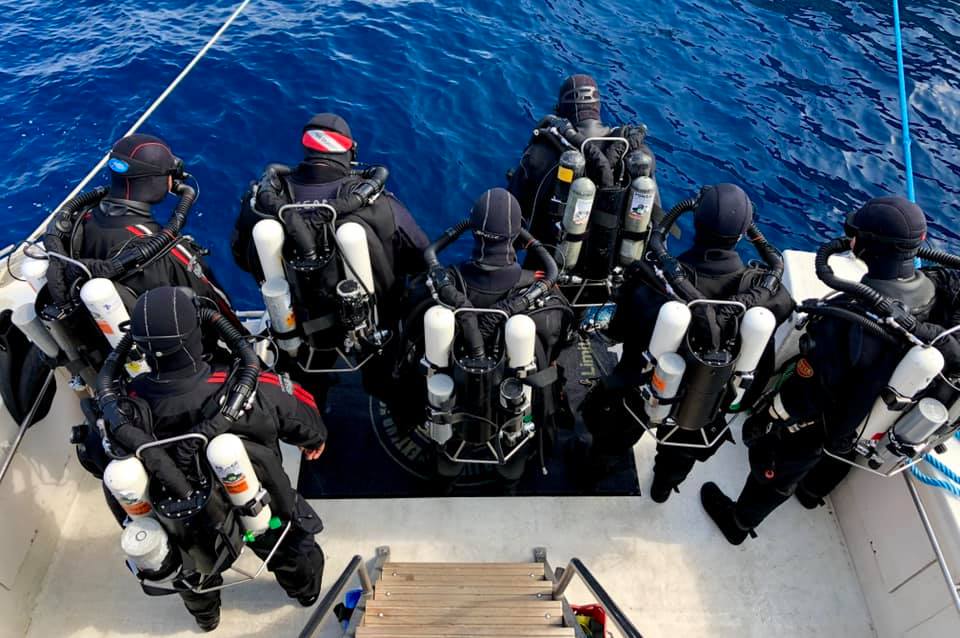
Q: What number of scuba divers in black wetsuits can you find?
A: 7